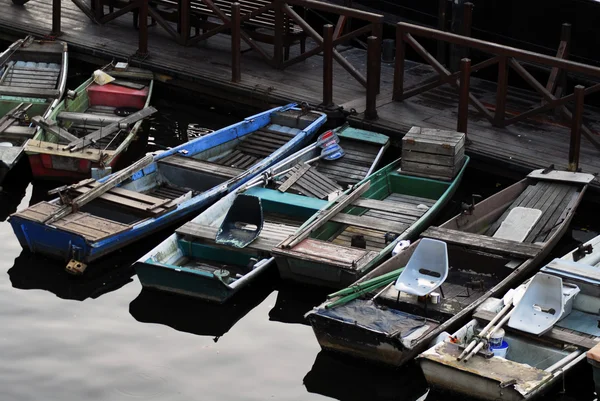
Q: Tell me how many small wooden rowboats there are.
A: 7